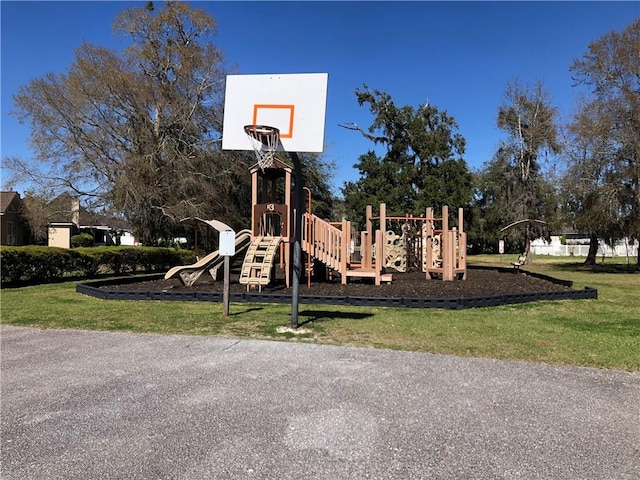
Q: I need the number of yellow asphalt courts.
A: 0